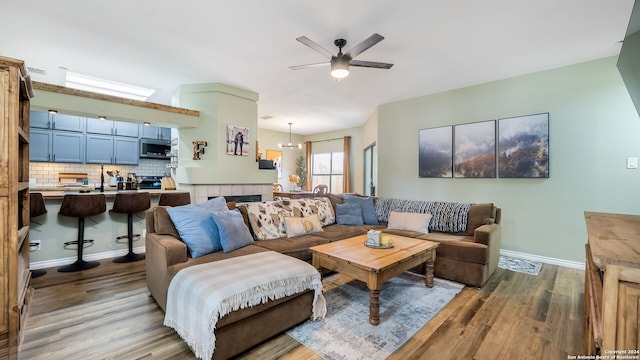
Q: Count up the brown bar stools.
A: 4